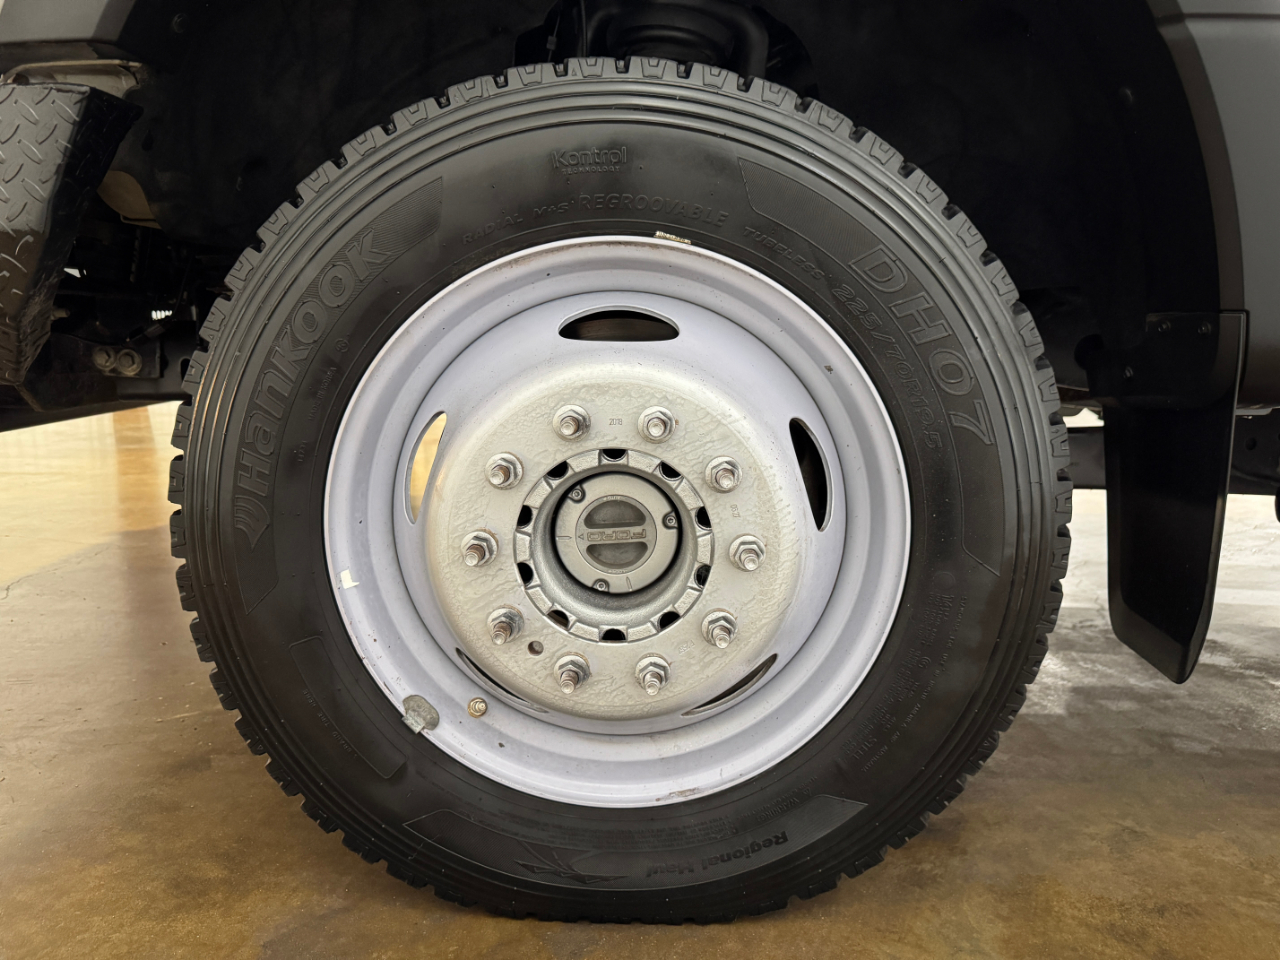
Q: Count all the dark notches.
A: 10